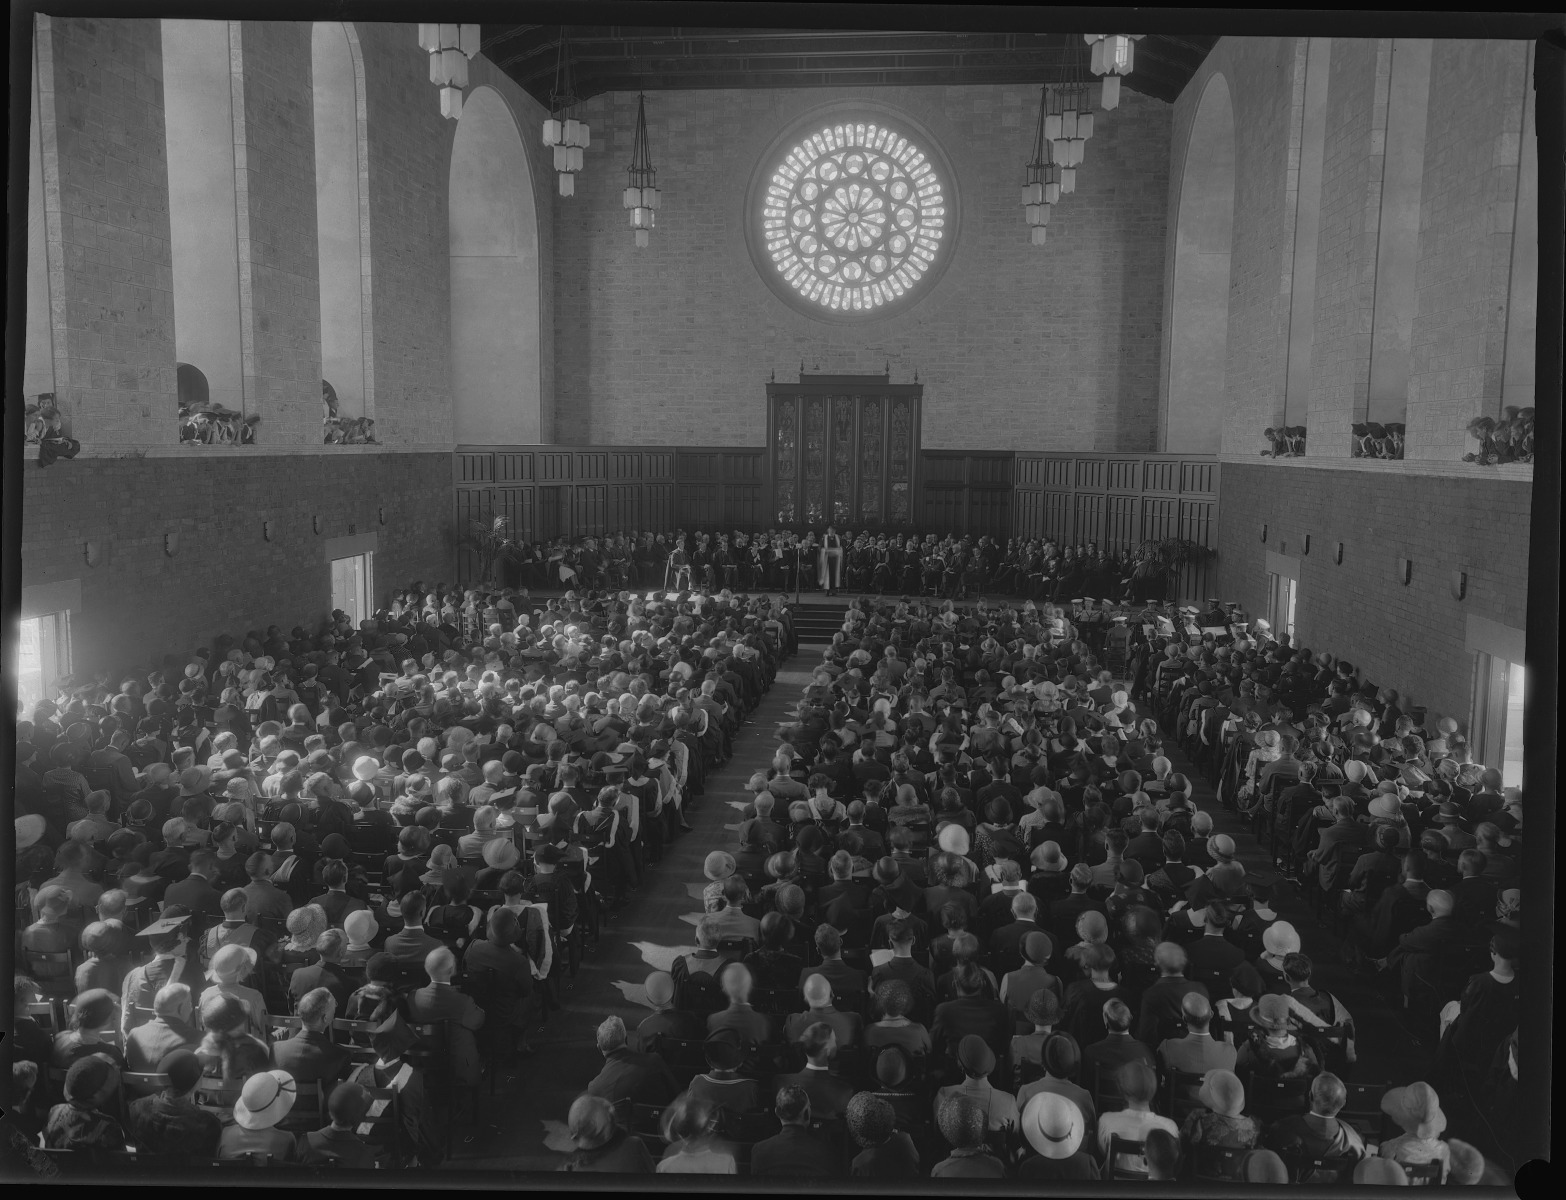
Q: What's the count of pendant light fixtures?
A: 6